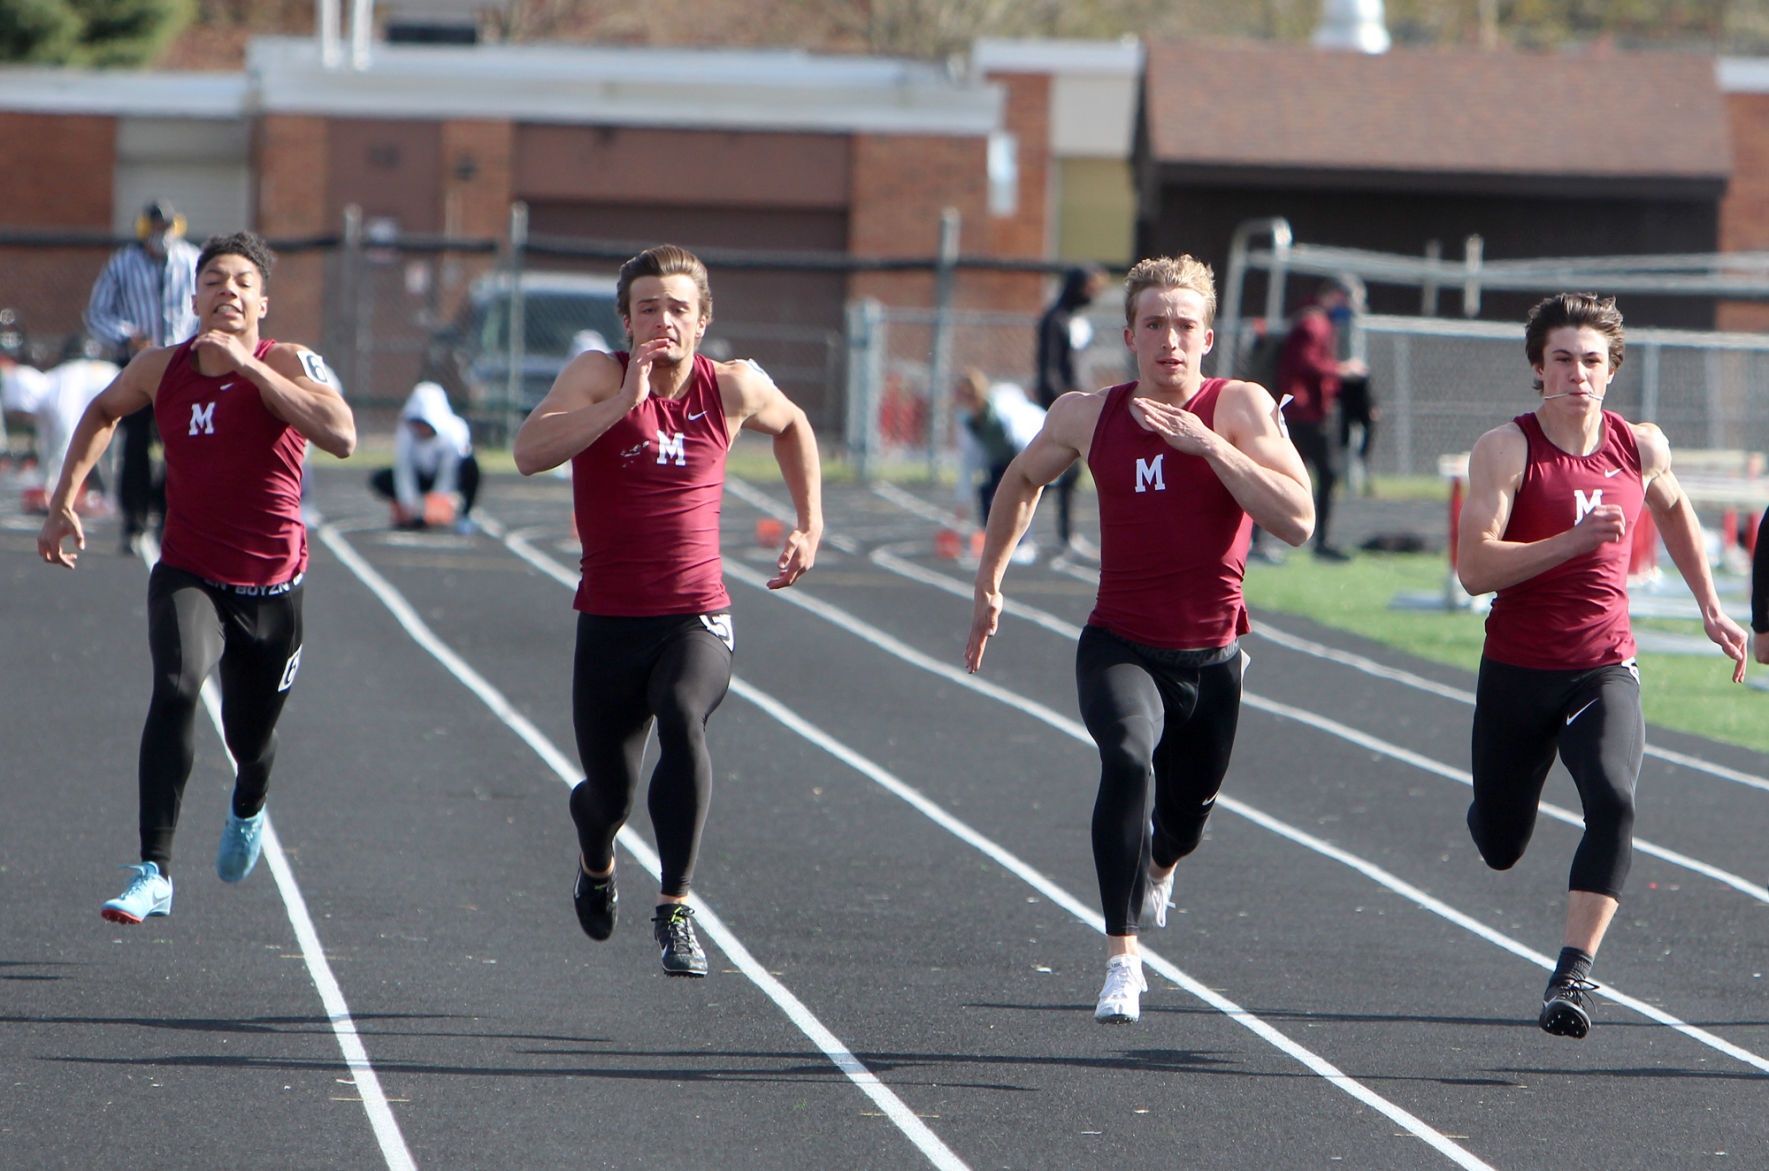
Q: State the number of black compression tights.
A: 4